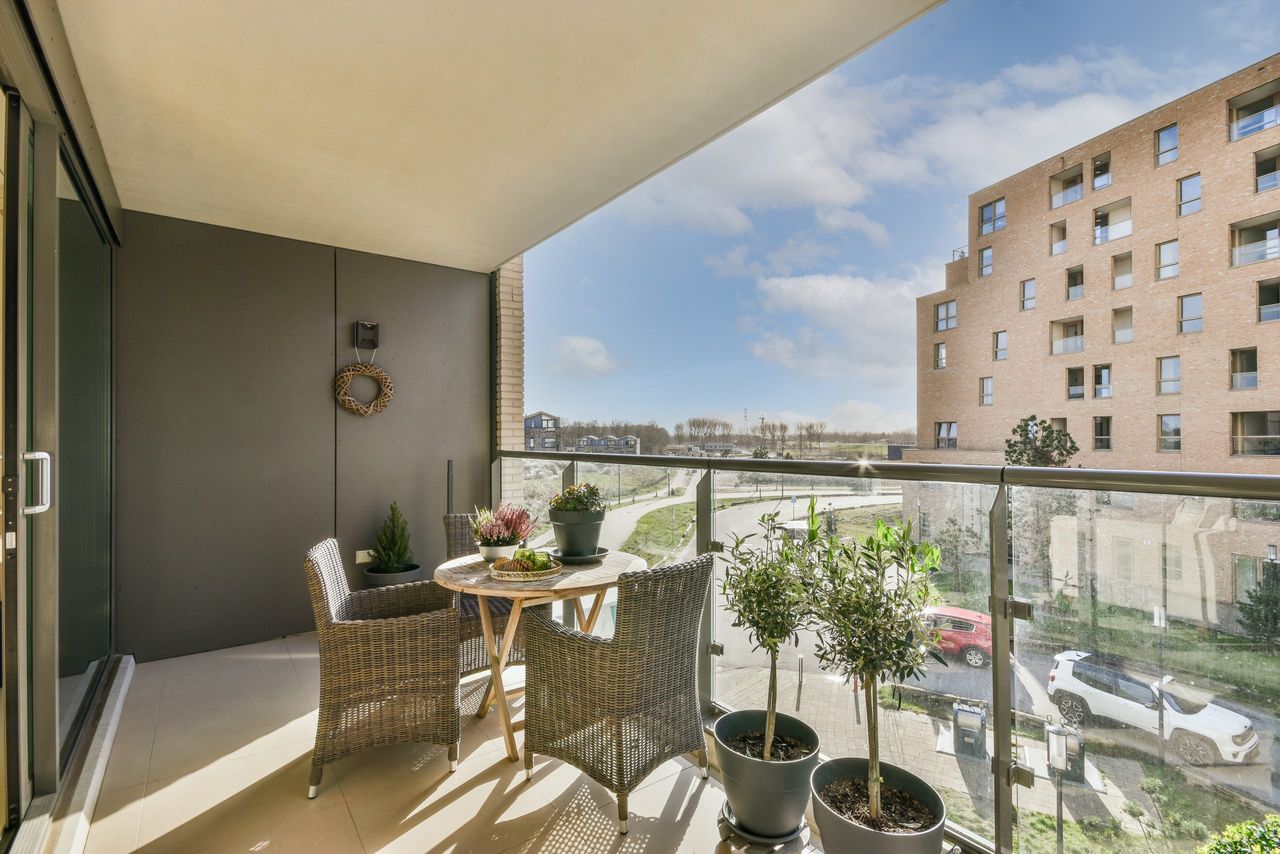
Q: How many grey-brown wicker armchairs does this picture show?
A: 3